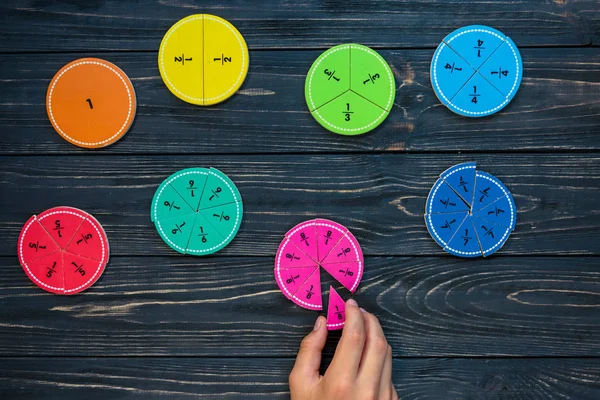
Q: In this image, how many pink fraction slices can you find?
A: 8